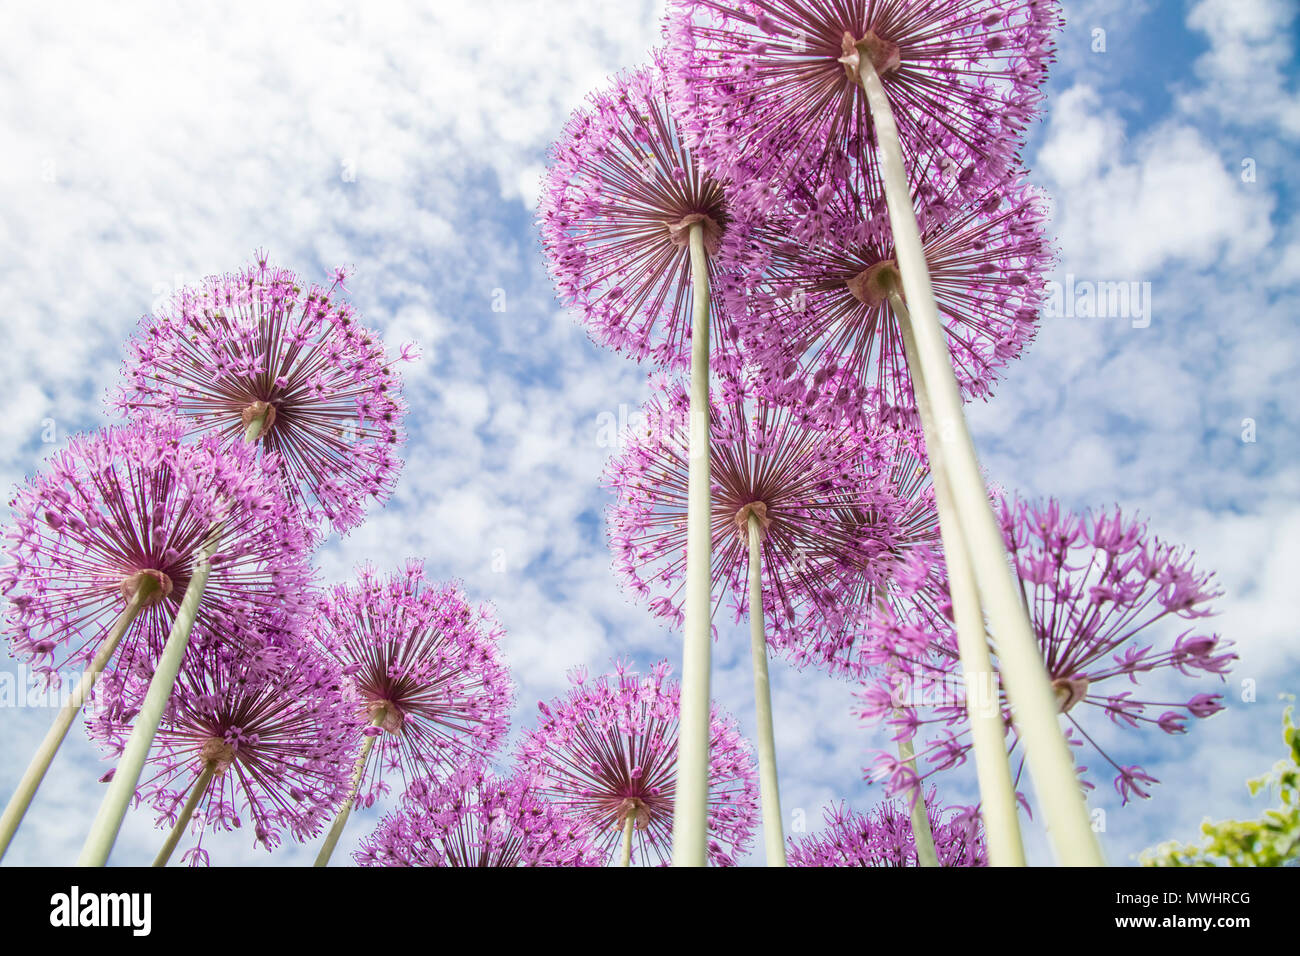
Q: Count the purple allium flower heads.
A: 13